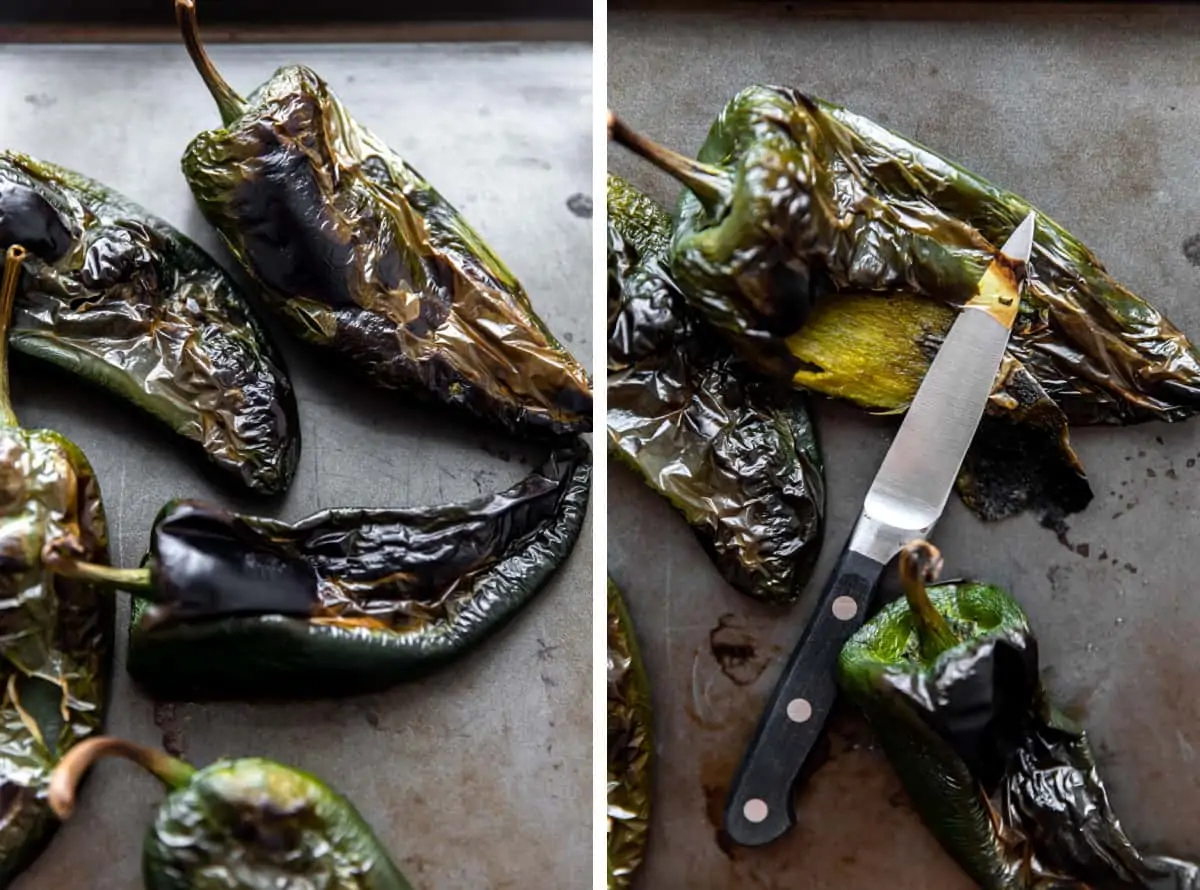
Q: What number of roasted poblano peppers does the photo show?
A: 9